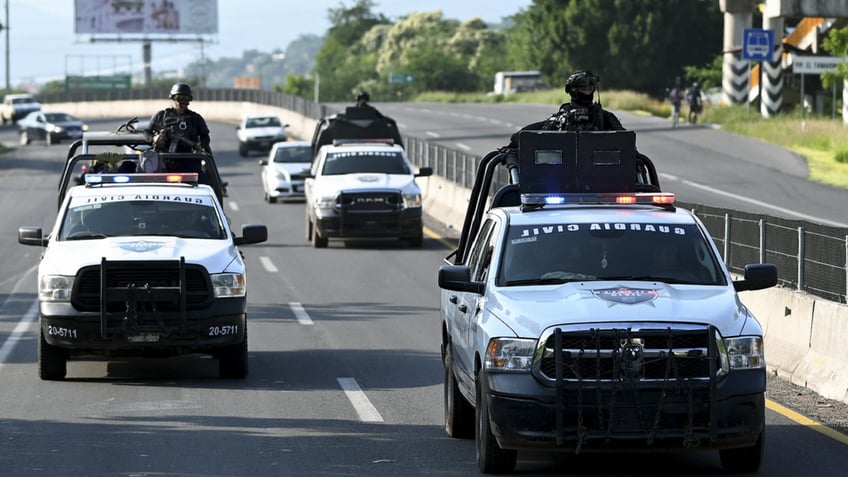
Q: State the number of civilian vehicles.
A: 4